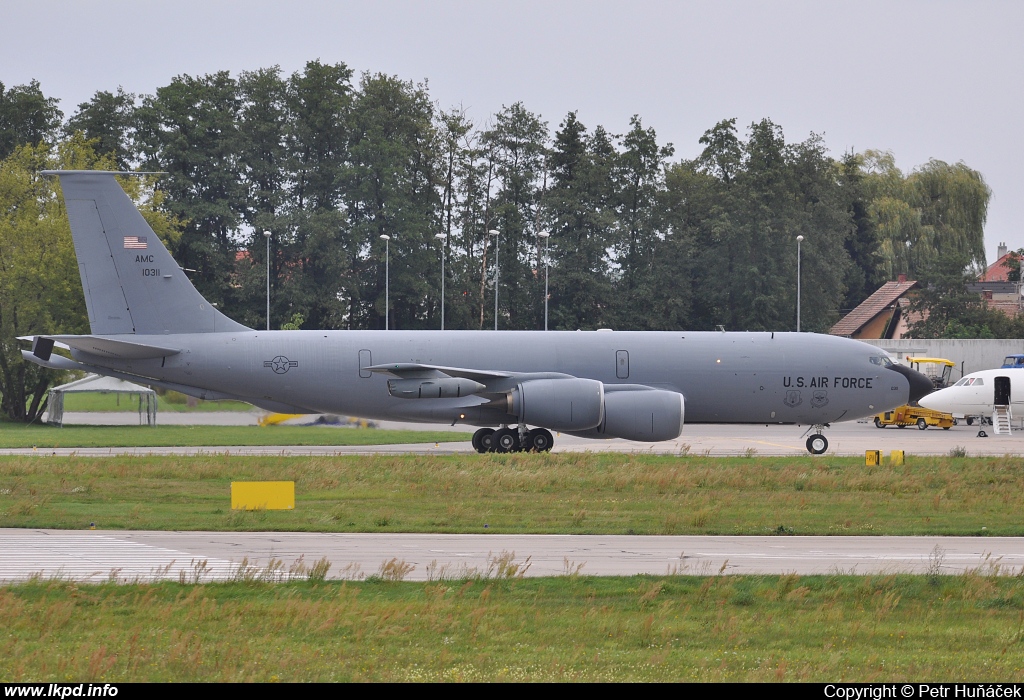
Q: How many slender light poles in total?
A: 6